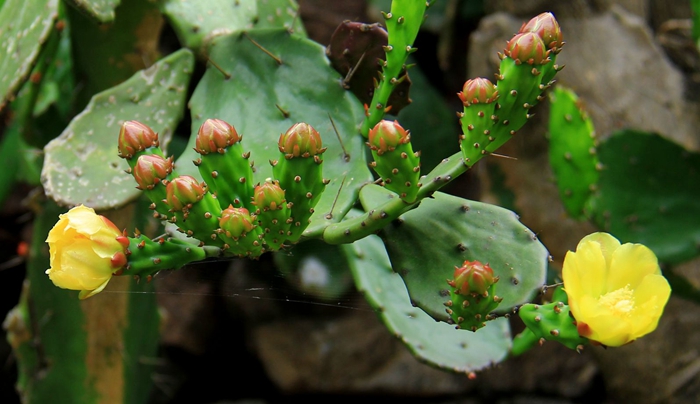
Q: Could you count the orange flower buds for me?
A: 12